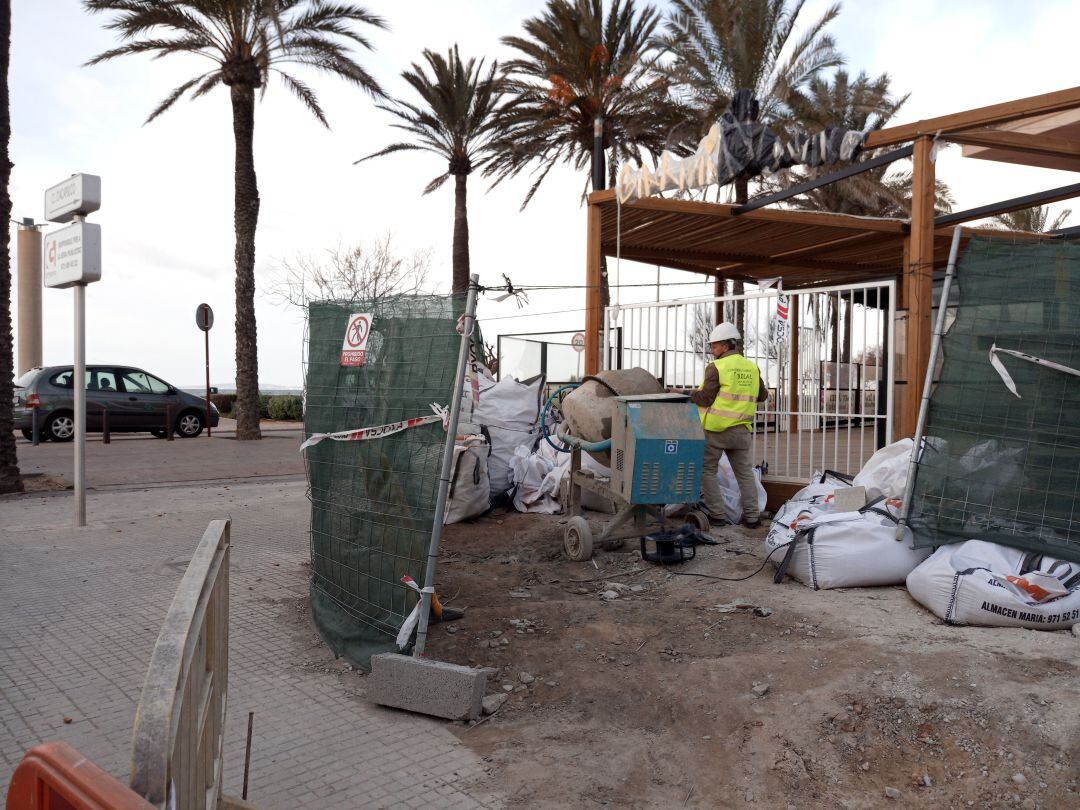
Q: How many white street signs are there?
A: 2